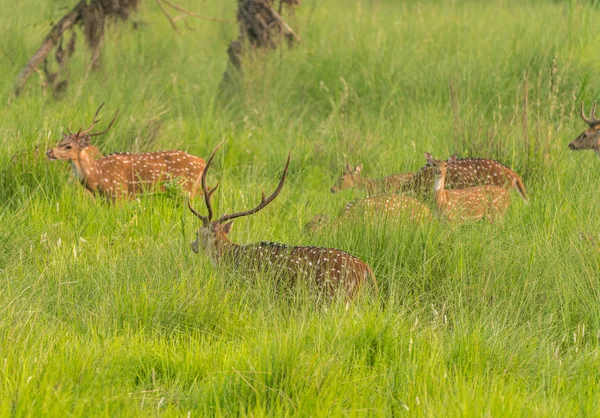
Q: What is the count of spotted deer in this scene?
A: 7